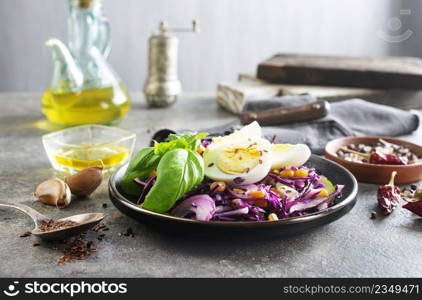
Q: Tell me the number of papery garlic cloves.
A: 2